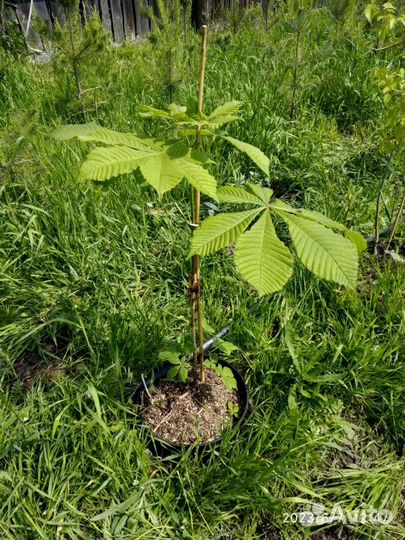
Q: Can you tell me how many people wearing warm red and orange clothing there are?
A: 0